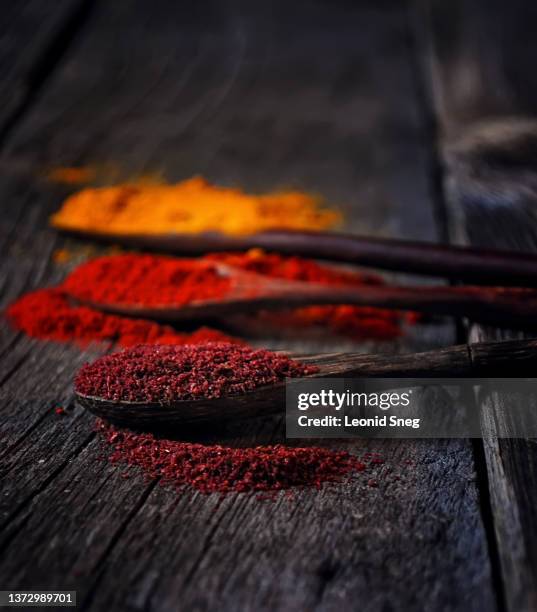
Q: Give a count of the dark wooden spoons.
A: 3